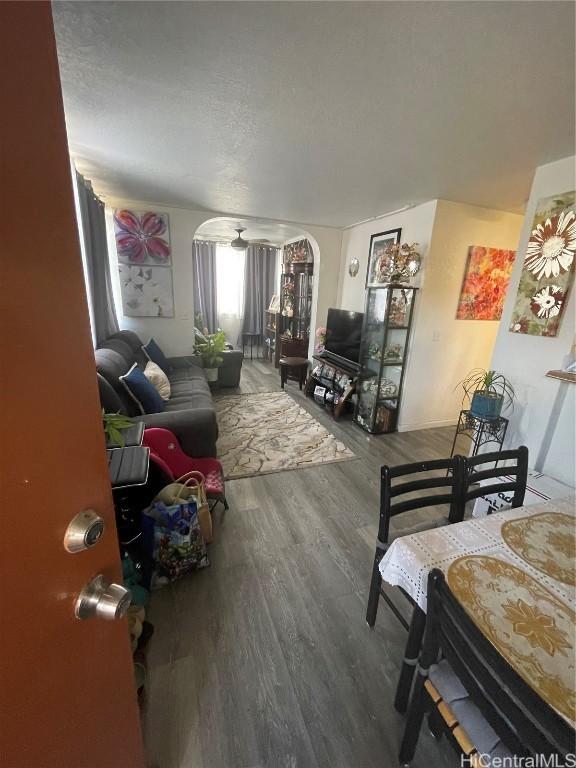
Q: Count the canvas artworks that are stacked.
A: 2